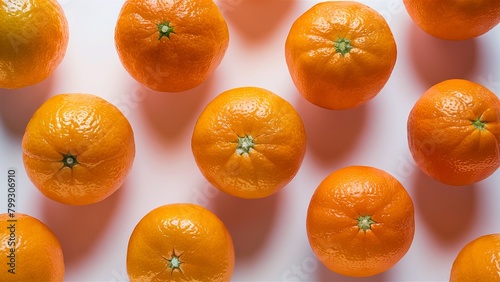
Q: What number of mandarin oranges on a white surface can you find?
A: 11